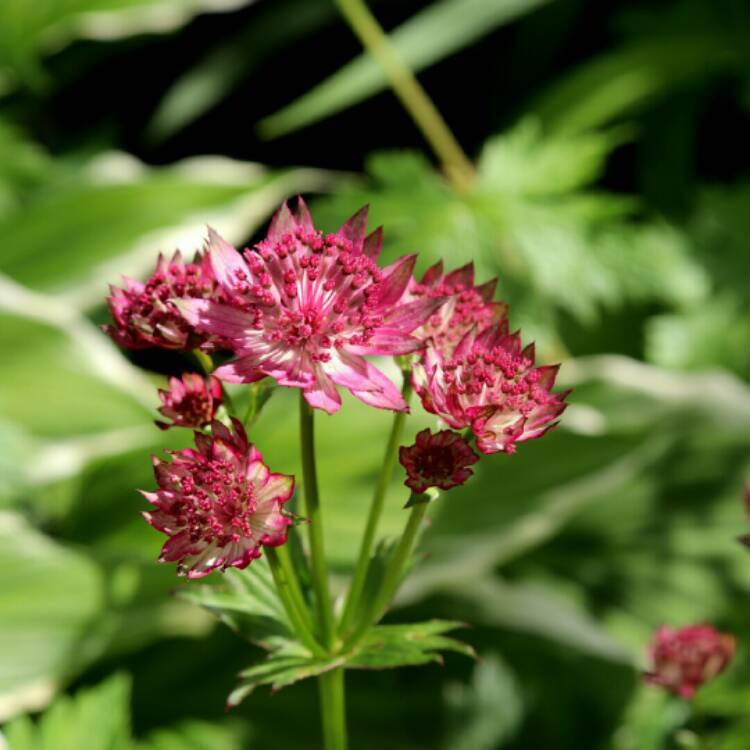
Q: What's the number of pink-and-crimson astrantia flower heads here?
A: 8